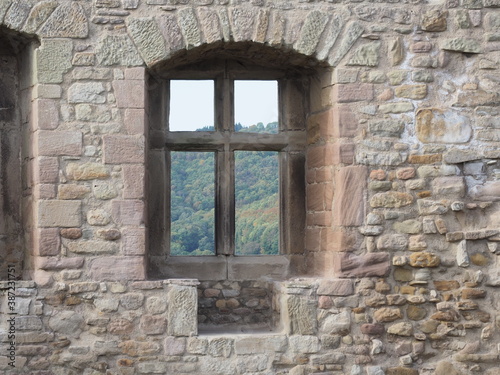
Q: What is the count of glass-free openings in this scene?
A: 4